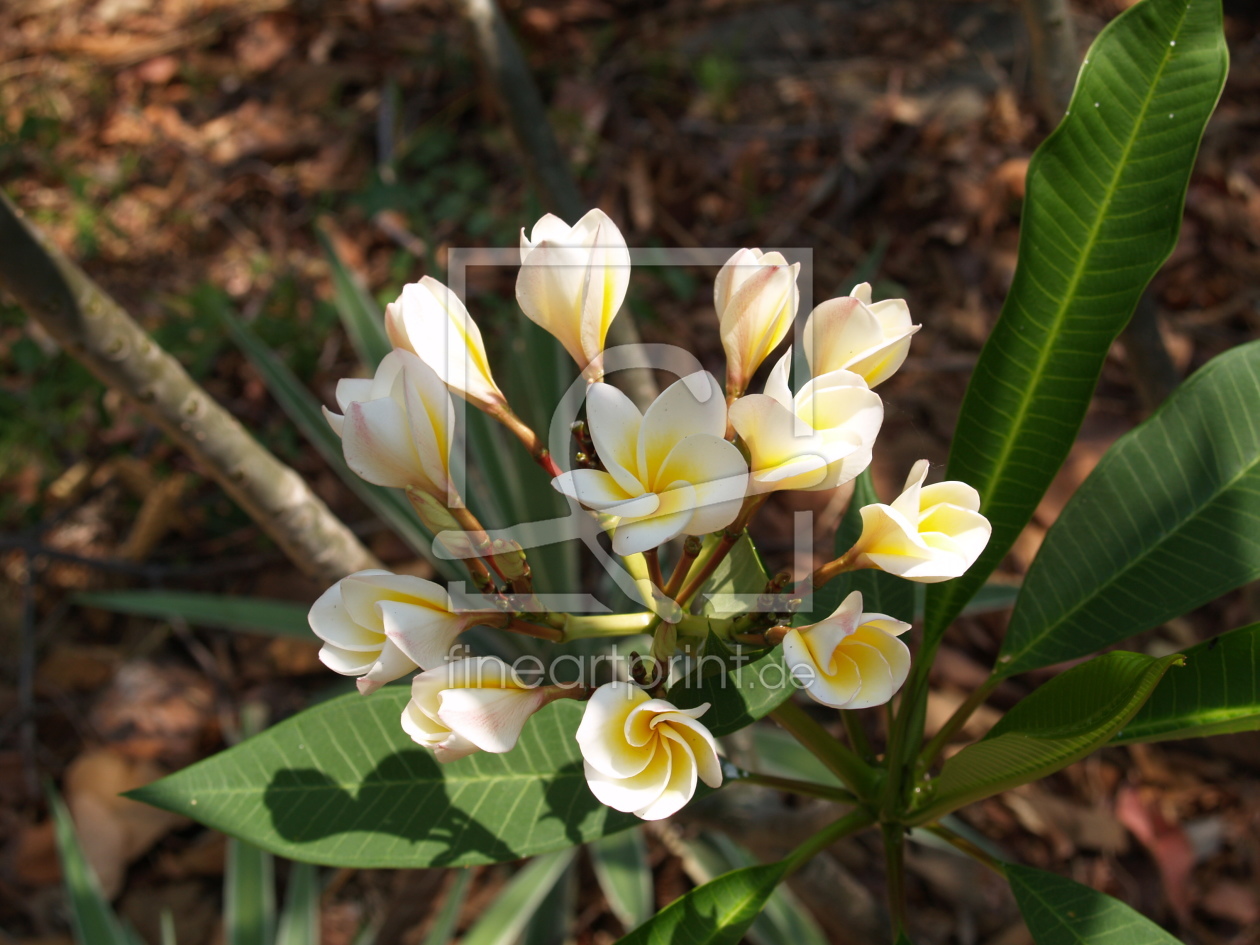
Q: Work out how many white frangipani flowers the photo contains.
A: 12